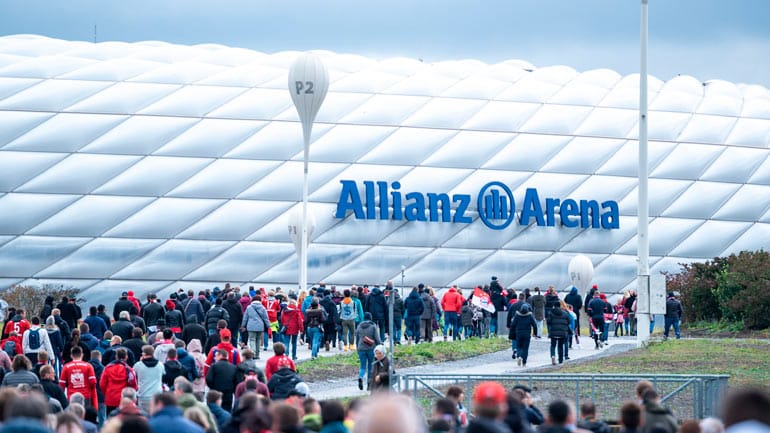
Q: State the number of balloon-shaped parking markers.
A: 3